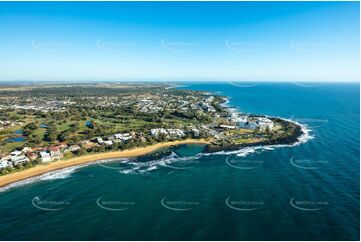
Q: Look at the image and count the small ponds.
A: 4